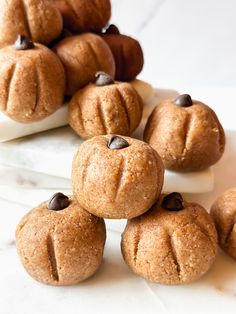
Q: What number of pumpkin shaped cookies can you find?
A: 11